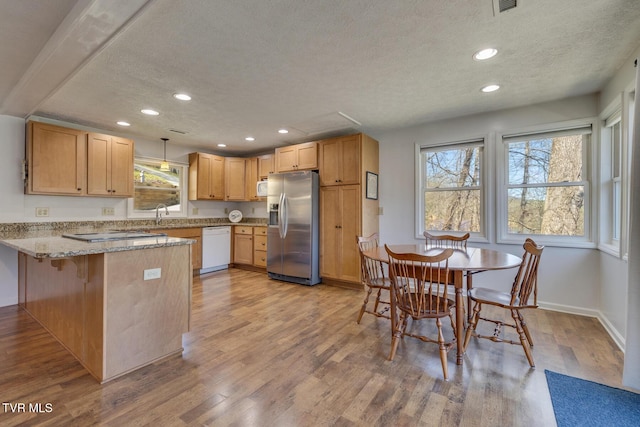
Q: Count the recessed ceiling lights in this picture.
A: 8